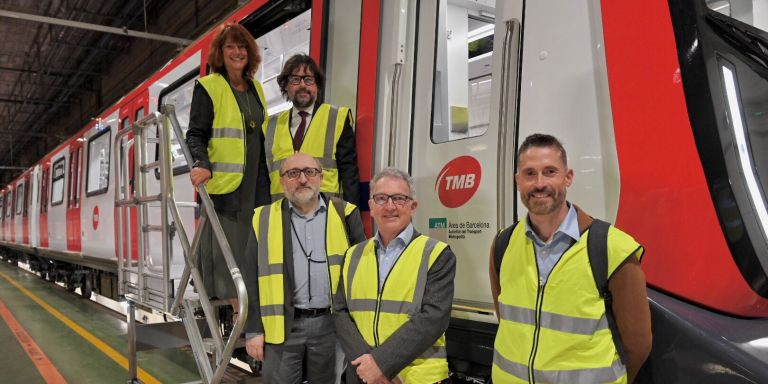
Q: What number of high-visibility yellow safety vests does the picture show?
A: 5